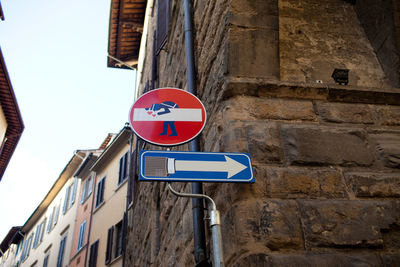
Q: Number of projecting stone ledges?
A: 1